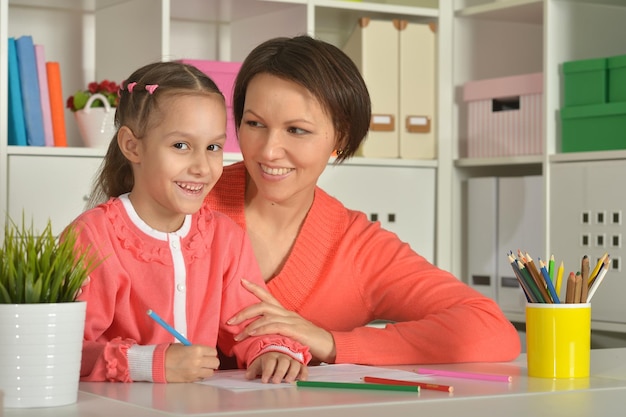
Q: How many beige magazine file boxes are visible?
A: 2